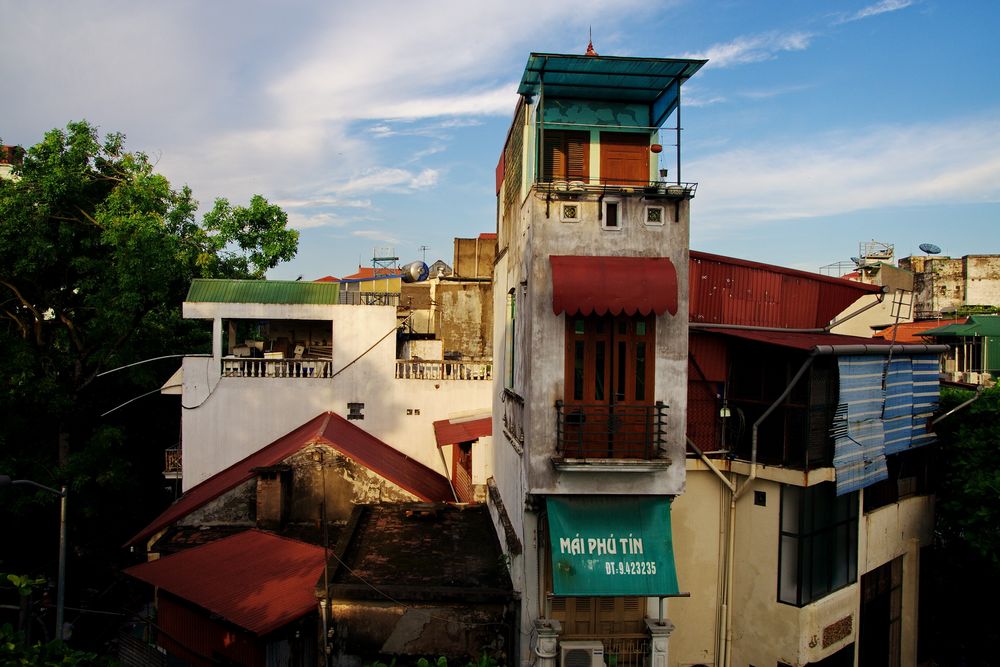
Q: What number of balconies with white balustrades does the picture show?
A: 2